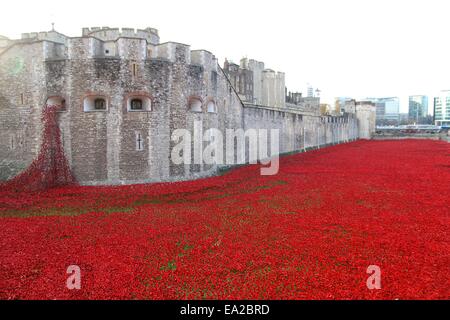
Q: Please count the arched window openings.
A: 5